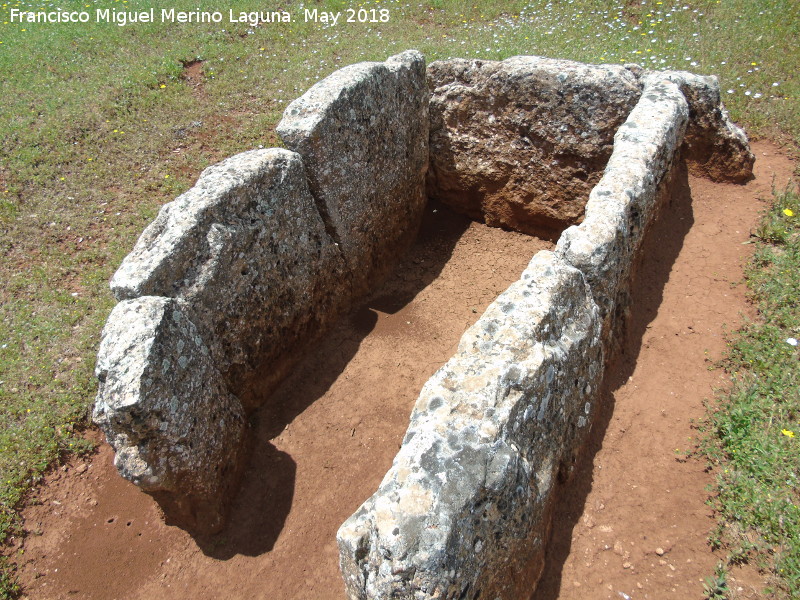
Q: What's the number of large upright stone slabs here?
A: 6